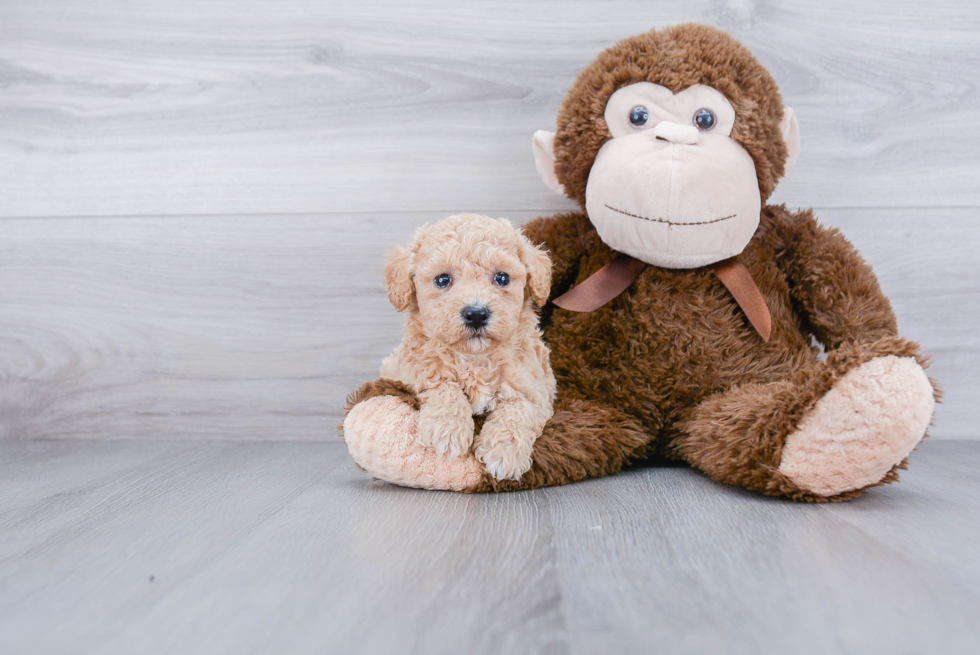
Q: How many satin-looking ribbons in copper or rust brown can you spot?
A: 1